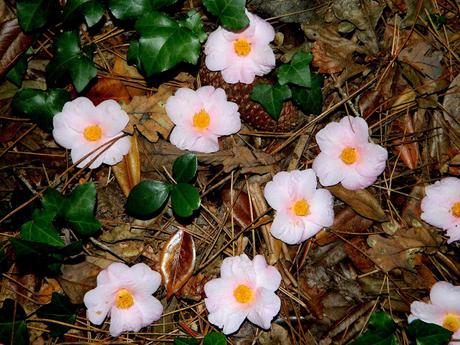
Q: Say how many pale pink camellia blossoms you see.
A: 9